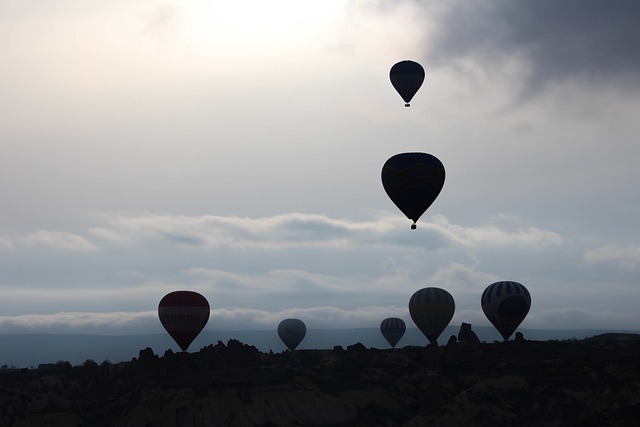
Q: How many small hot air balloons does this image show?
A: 3